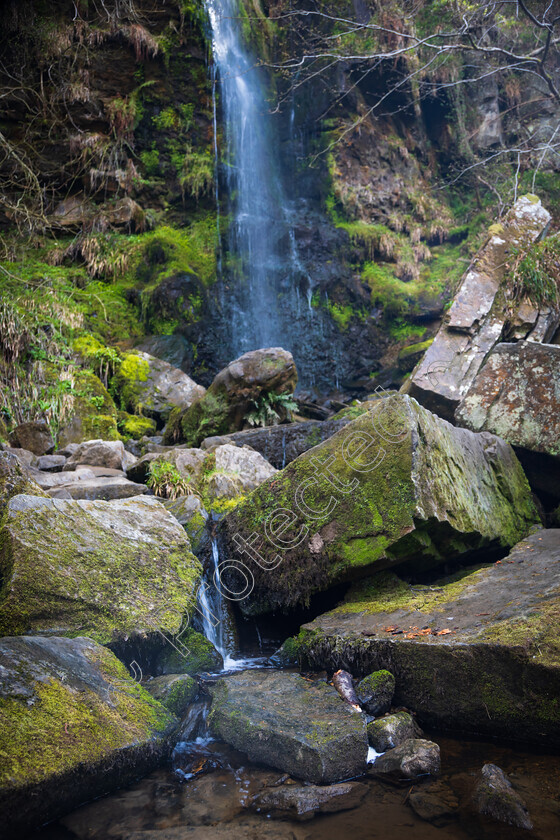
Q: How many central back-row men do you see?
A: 0